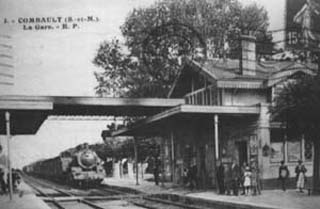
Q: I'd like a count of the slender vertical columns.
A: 4